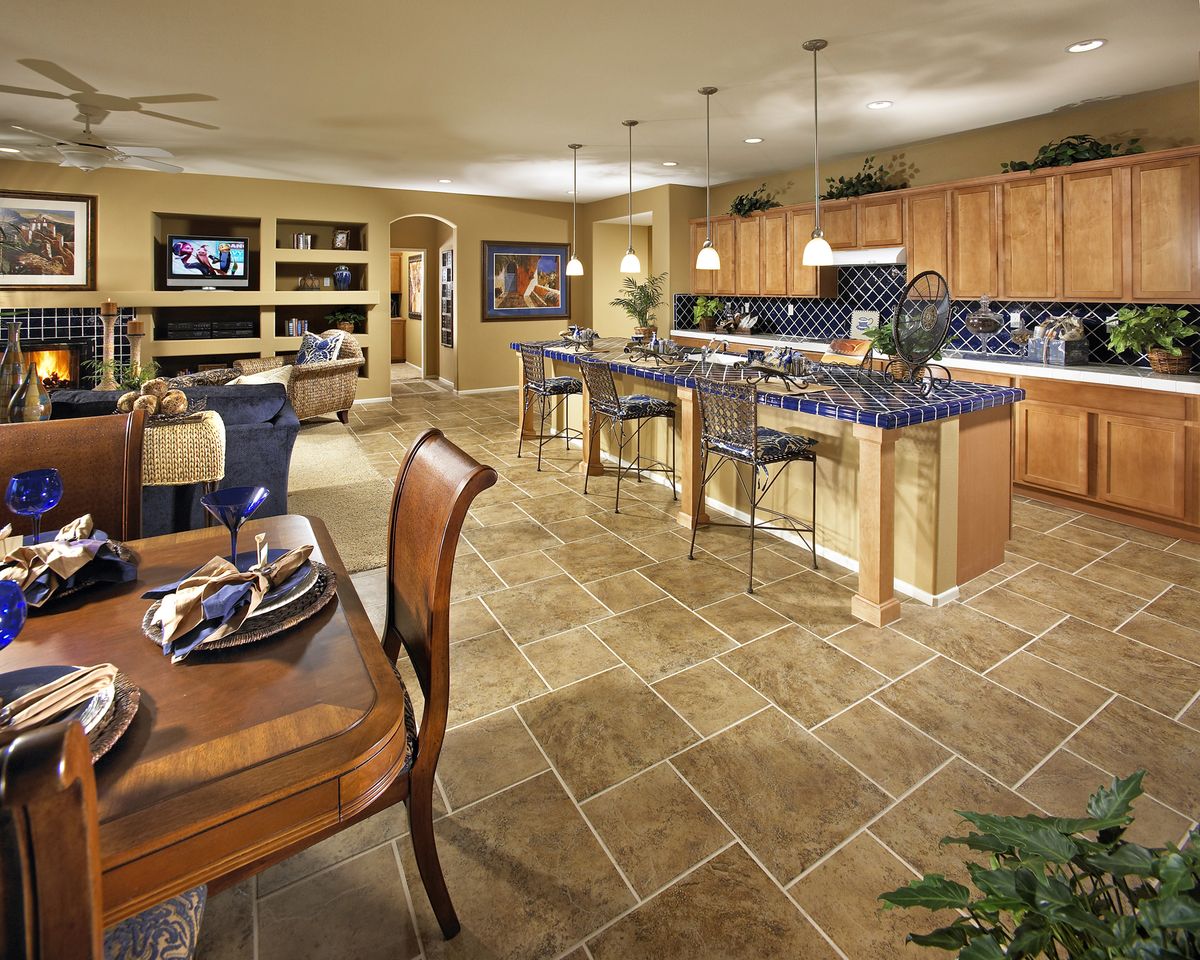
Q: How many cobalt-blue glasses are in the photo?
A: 3